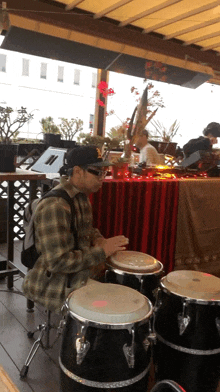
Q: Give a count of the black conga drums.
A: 3